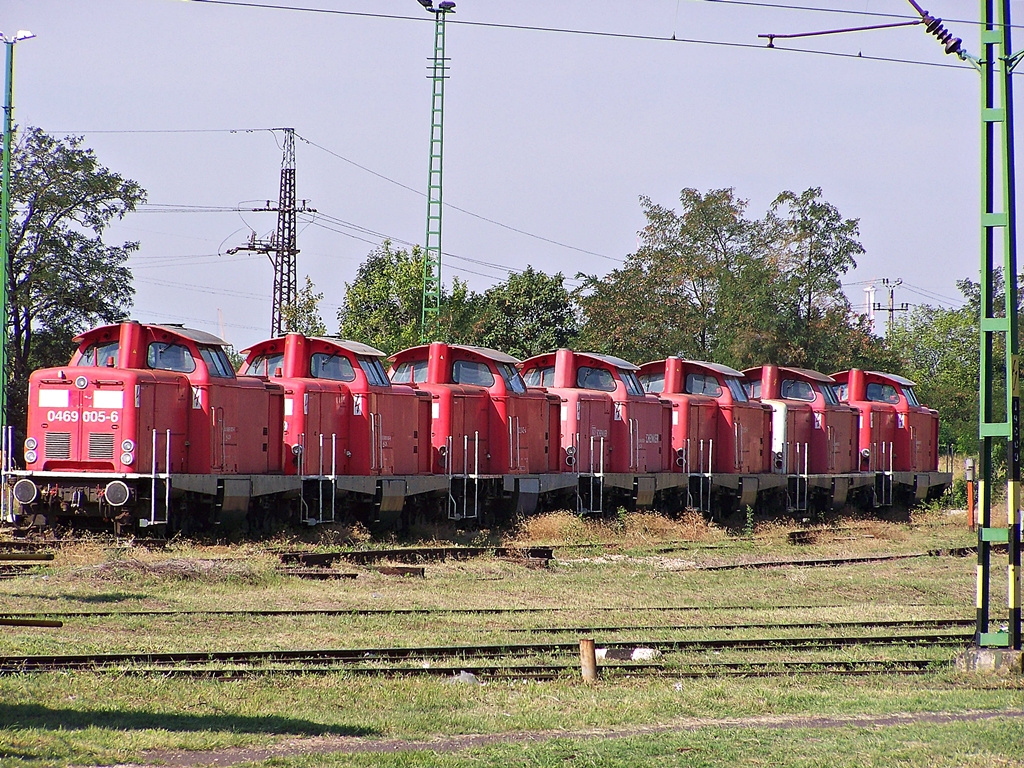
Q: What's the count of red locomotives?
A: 7